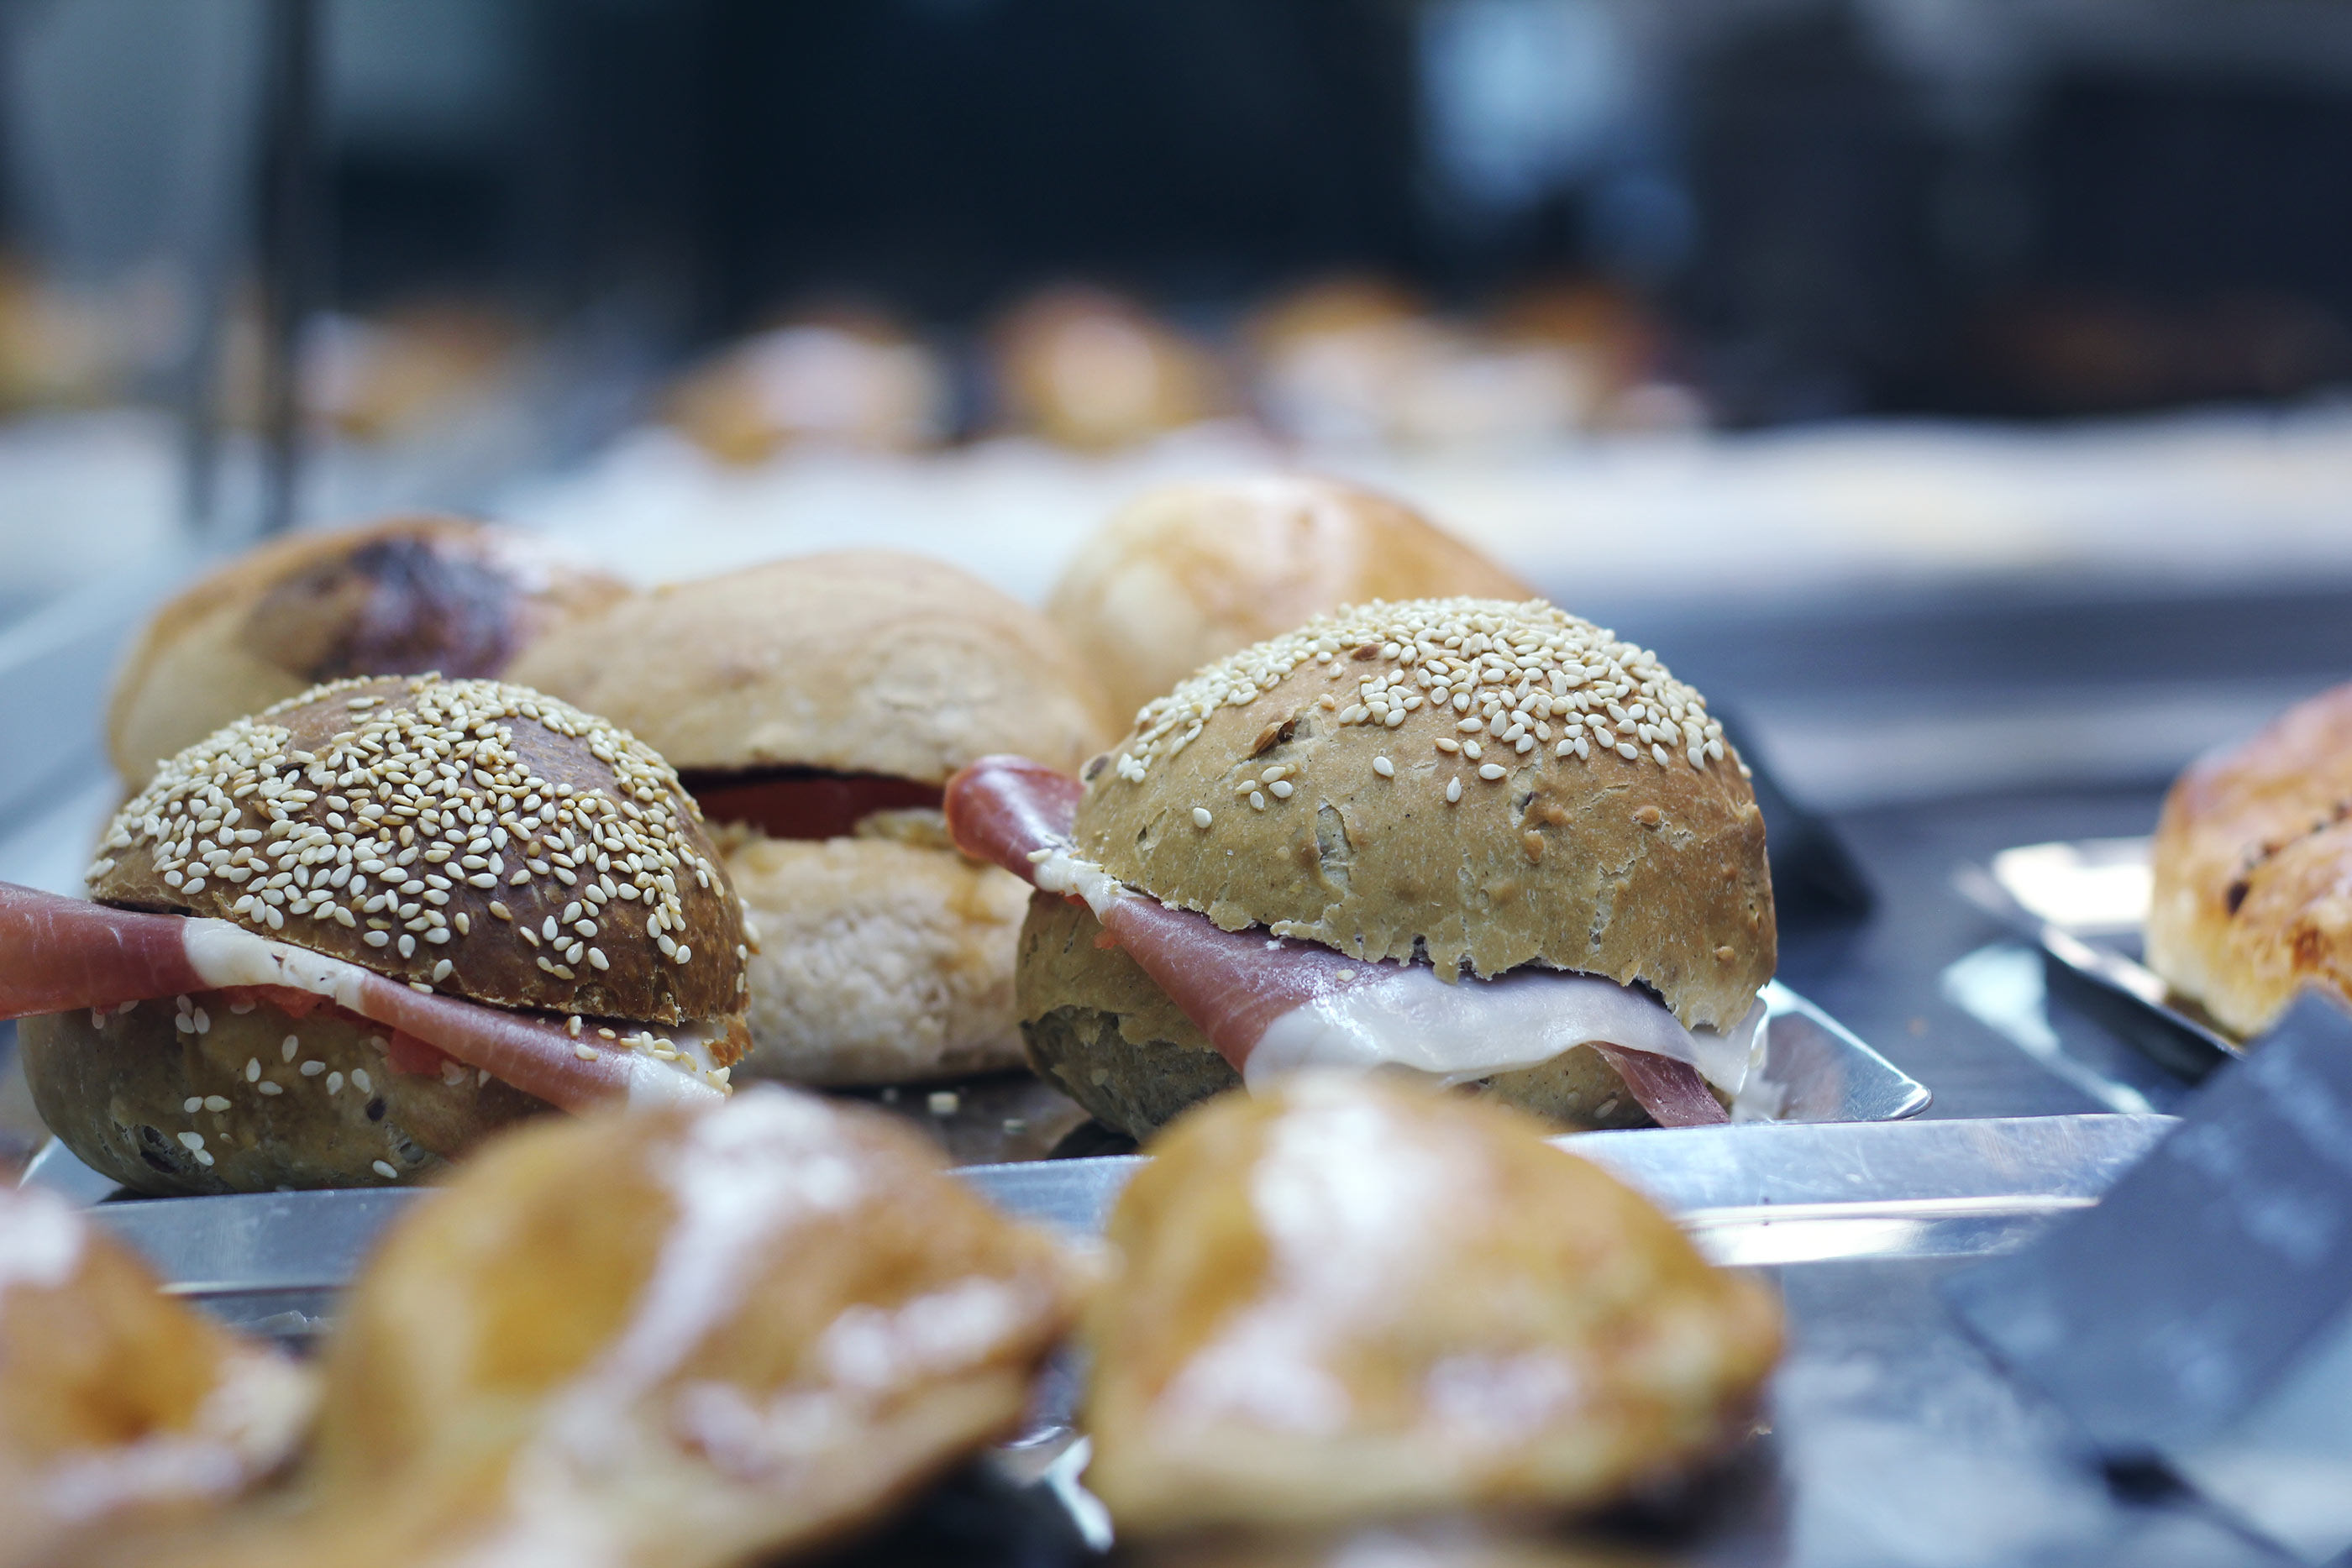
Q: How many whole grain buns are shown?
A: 2